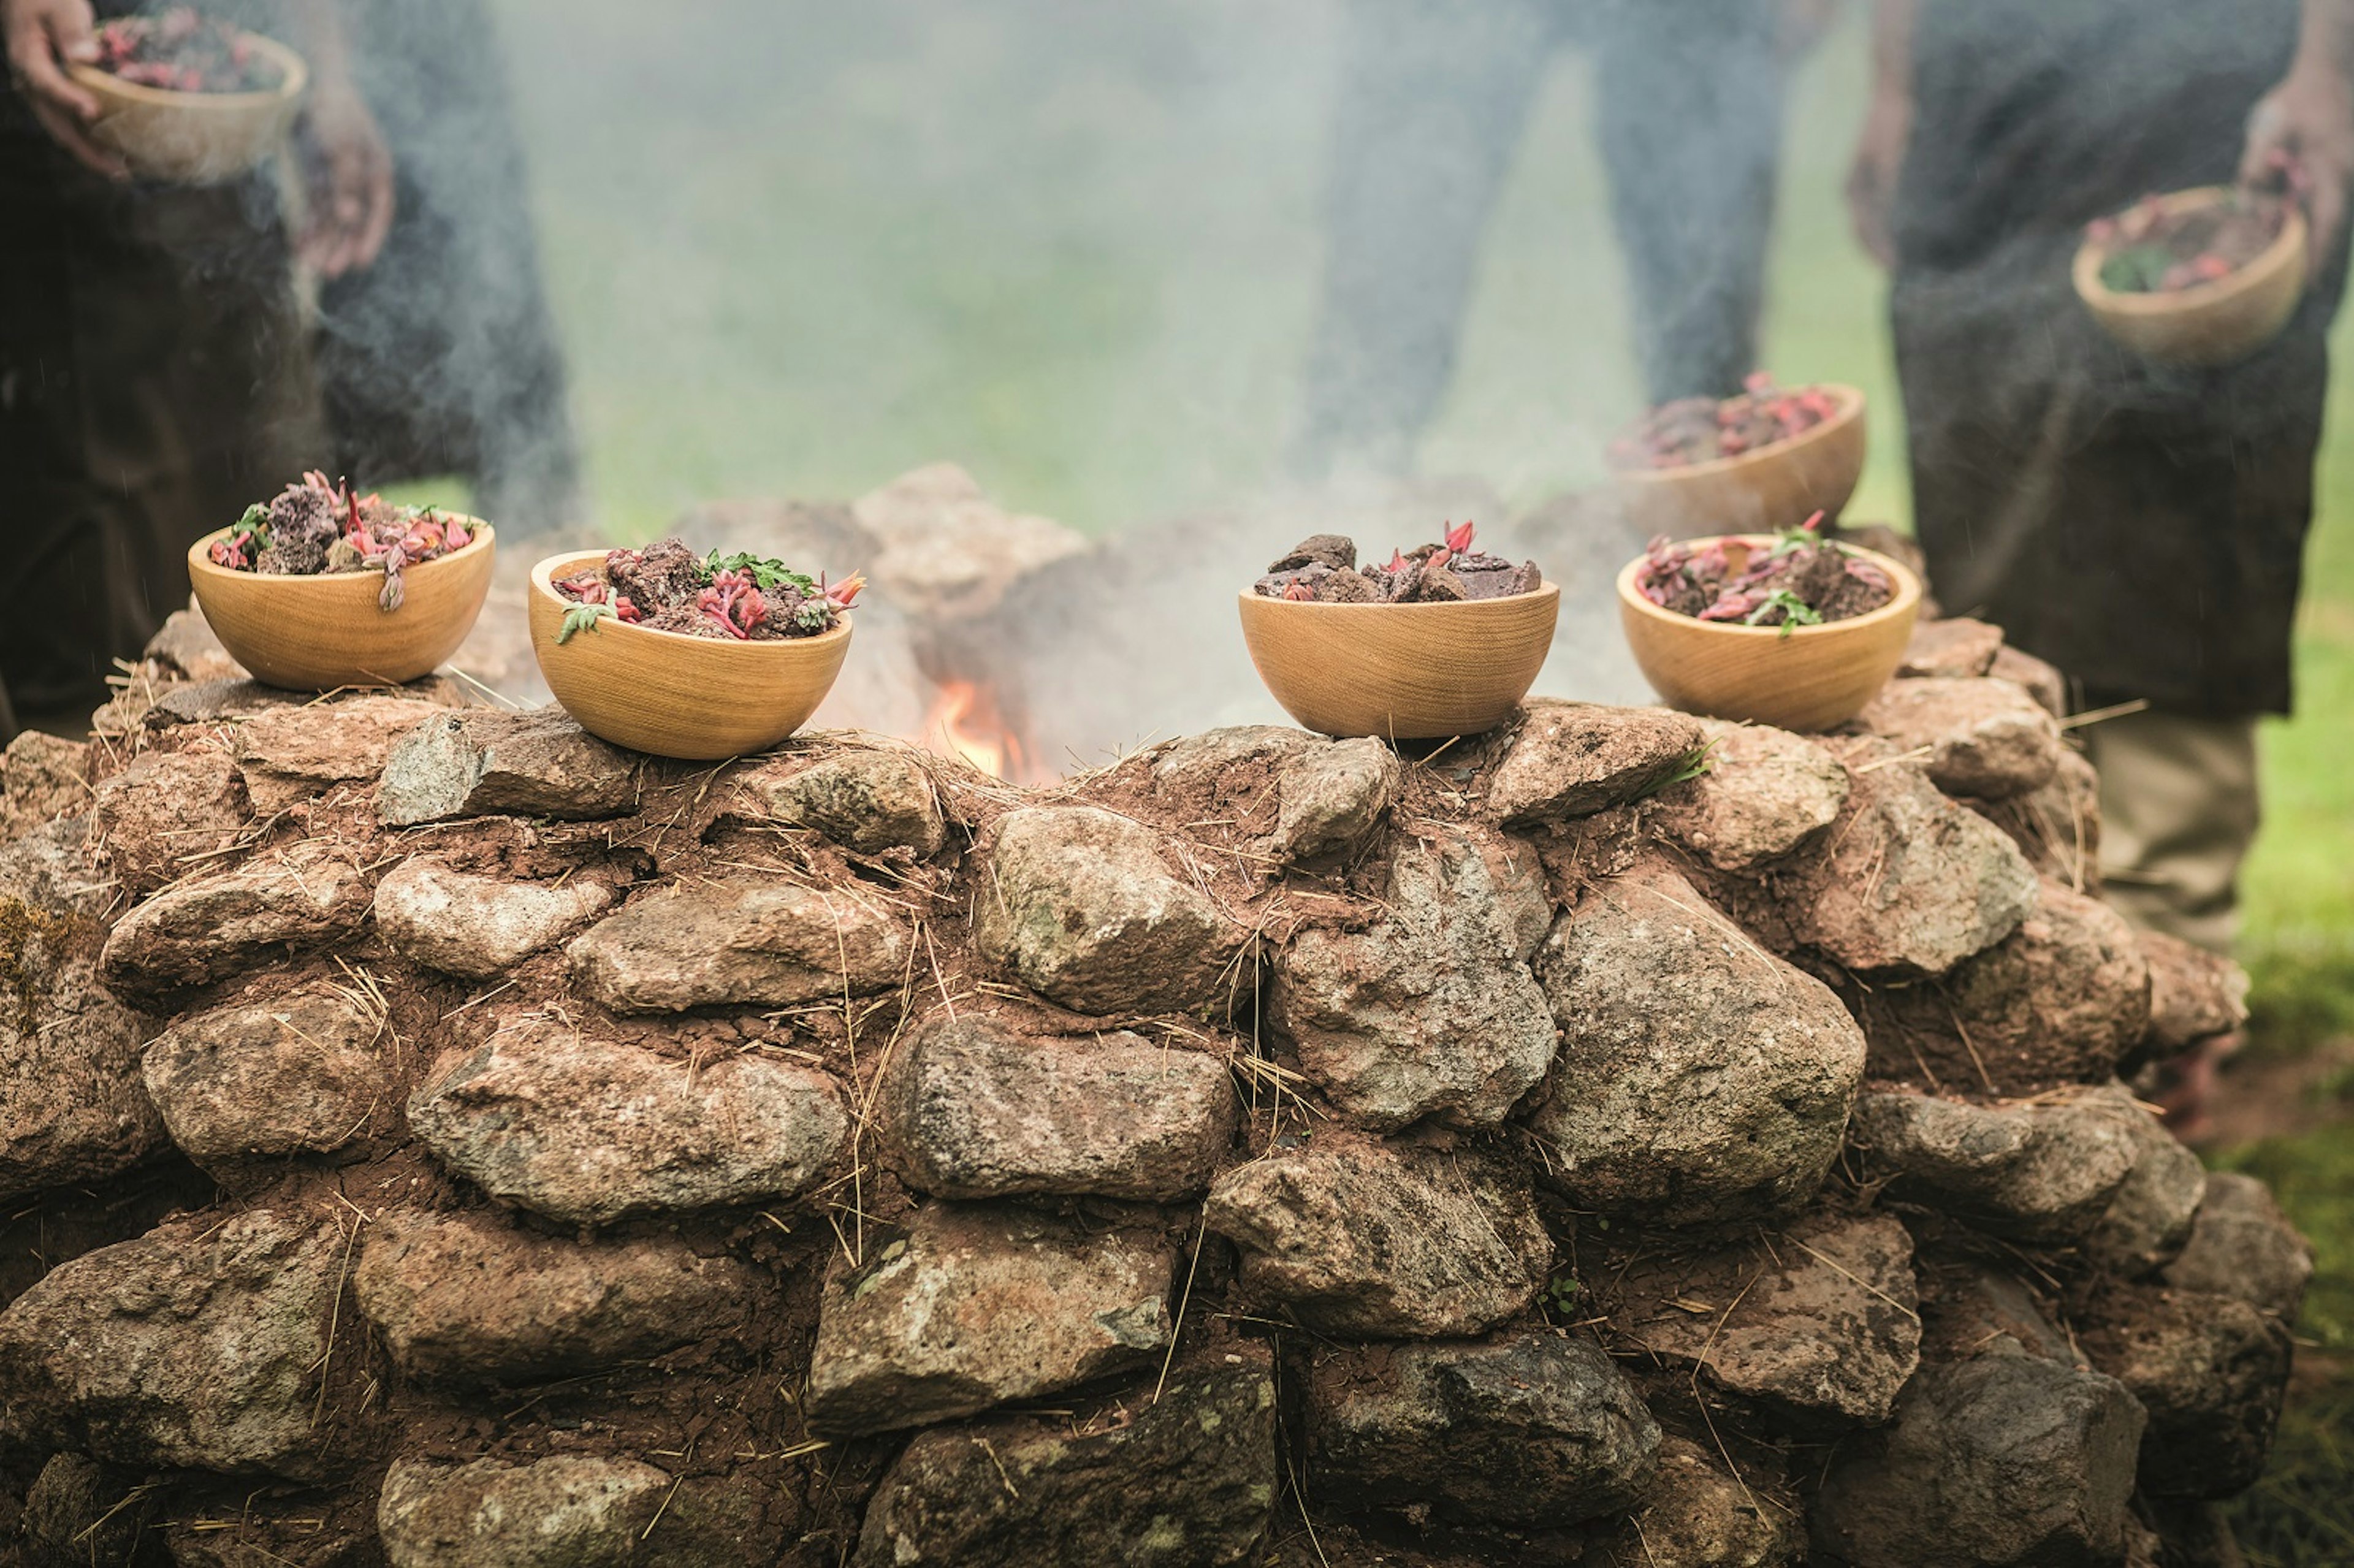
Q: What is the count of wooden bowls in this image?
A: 7